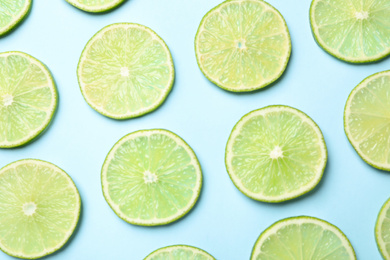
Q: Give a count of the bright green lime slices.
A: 13